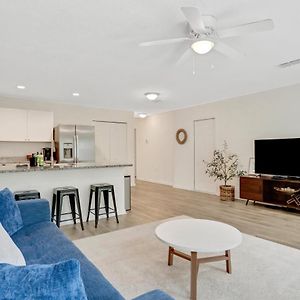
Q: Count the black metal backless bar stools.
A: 3